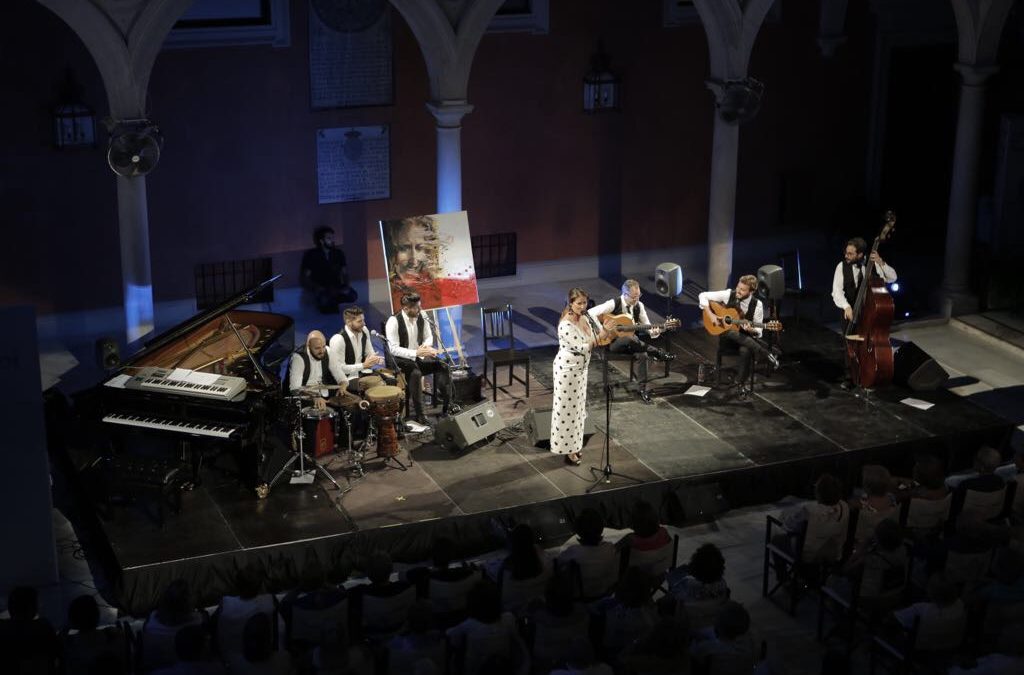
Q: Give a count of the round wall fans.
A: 2